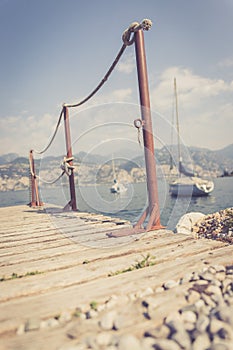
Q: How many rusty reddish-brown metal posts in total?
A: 3